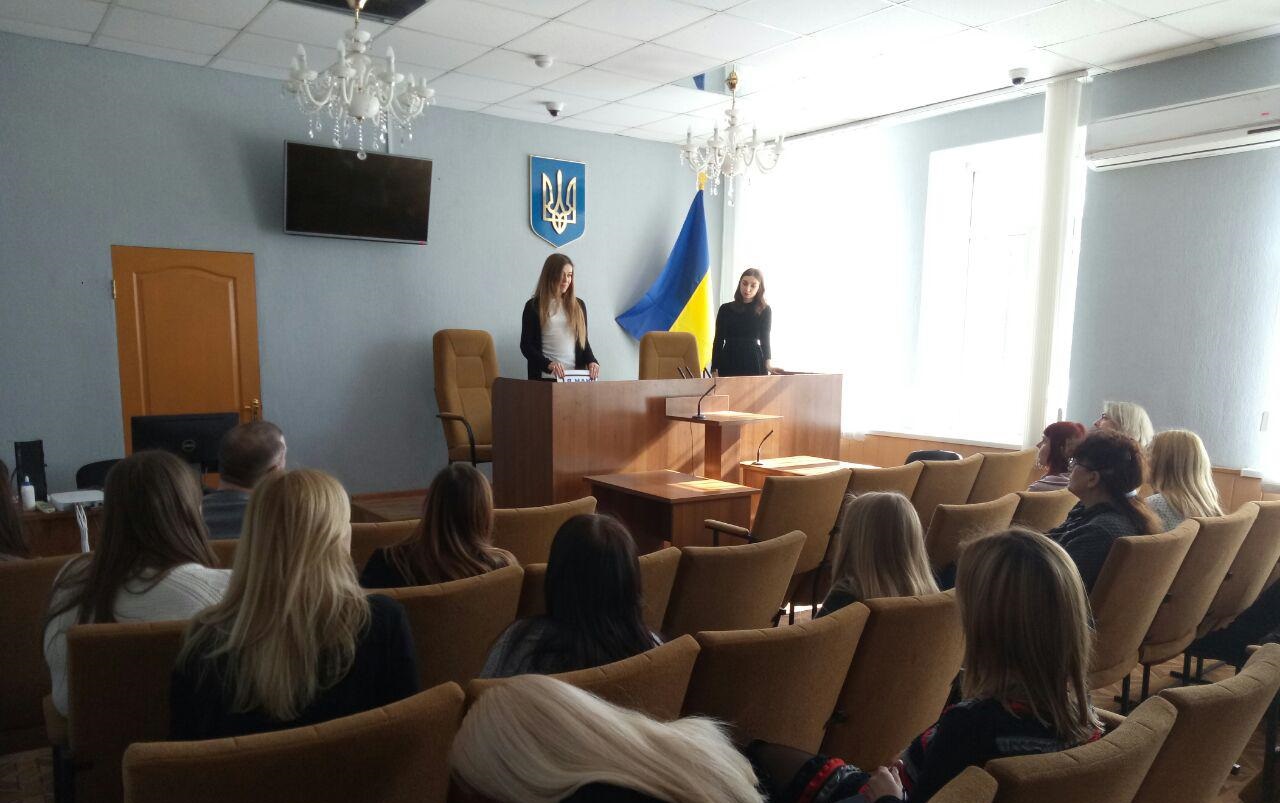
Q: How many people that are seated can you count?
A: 13